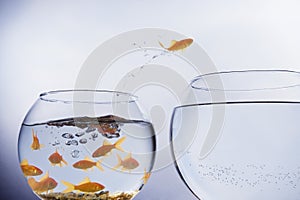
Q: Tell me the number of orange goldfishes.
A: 10